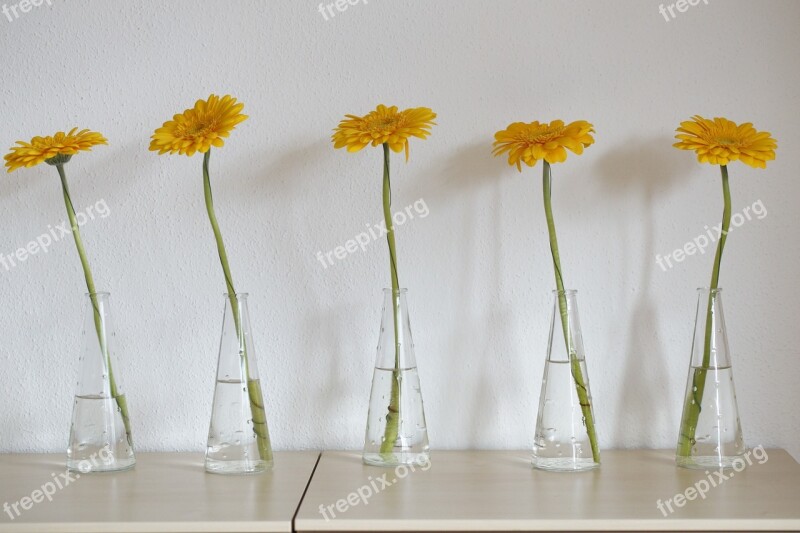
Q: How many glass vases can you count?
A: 5